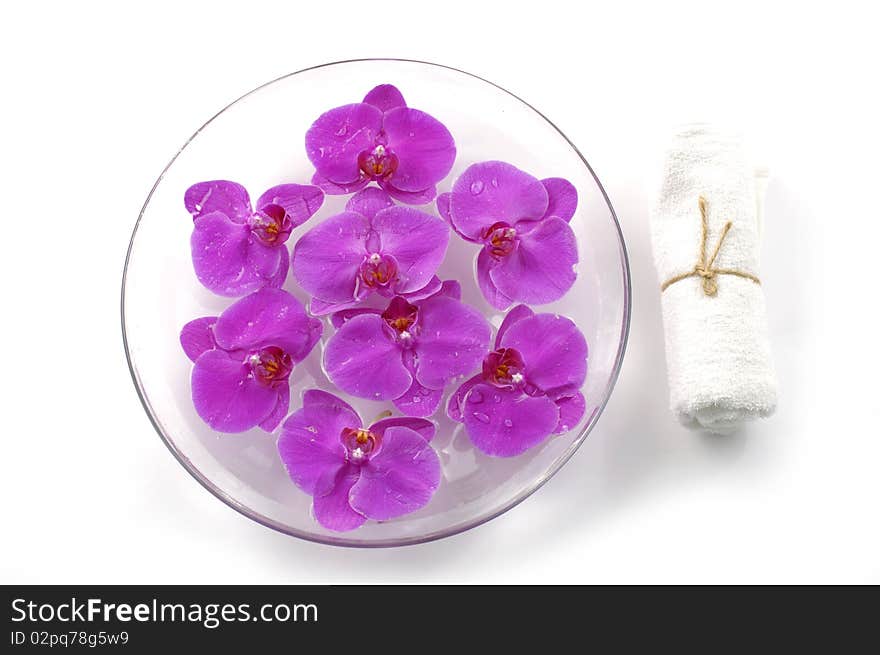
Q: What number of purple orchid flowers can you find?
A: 8